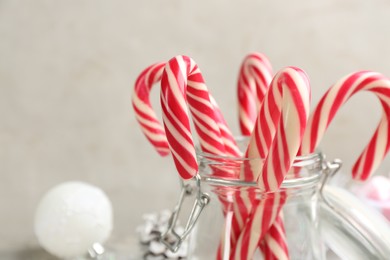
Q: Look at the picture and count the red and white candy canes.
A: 5